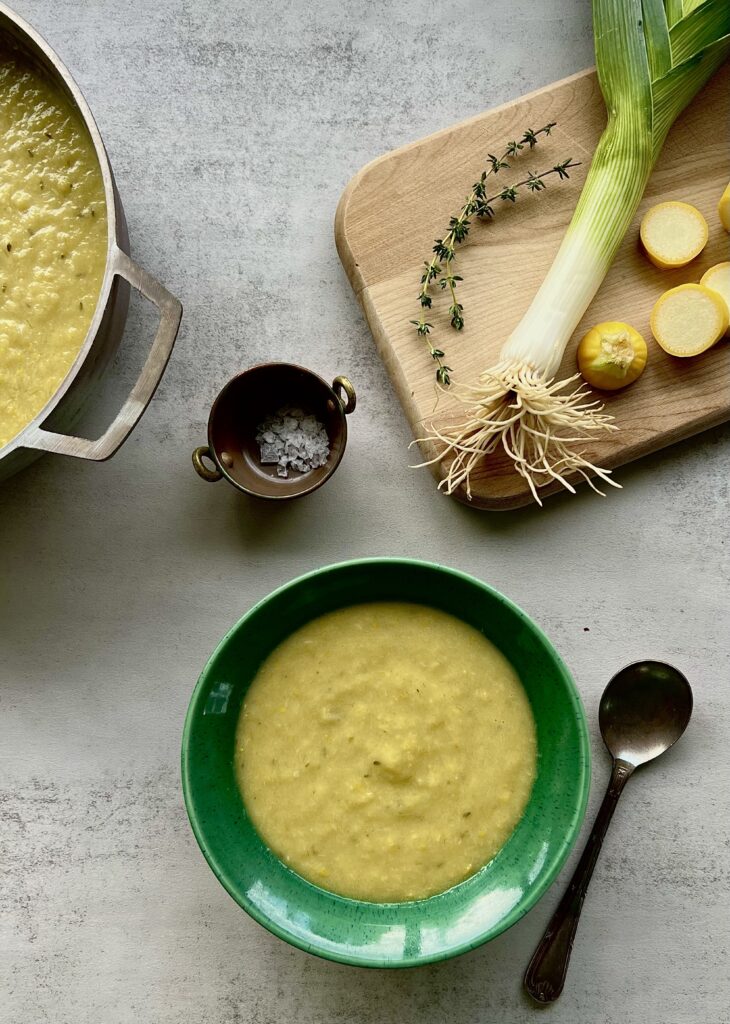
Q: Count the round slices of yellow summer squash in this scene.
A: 3